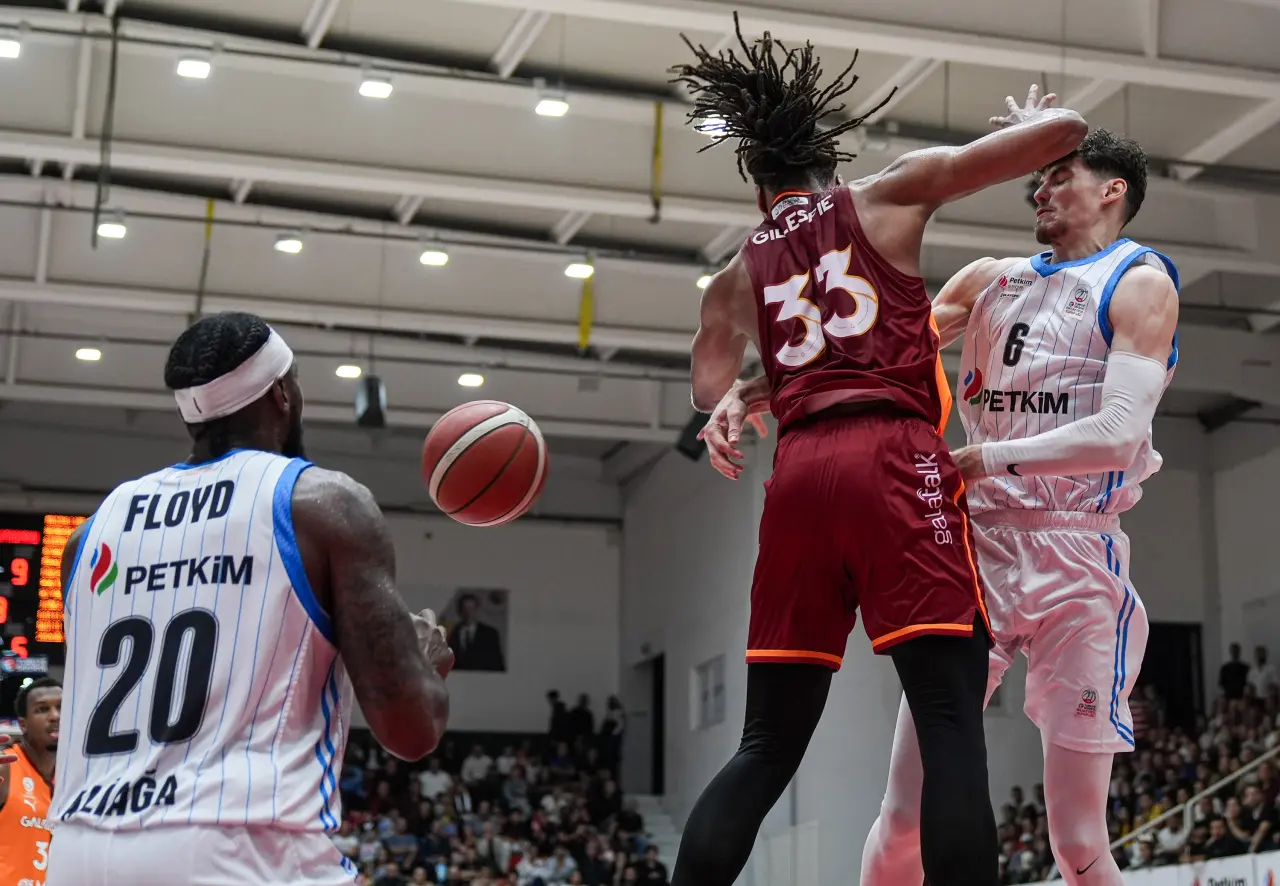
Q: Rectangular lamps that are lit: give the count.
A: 13